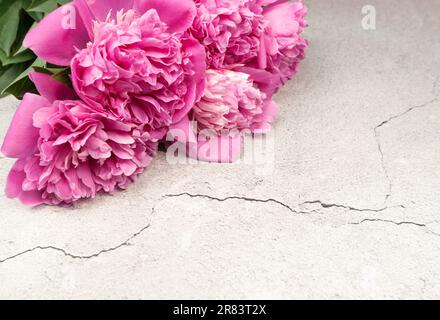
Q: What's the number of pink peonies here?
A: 5